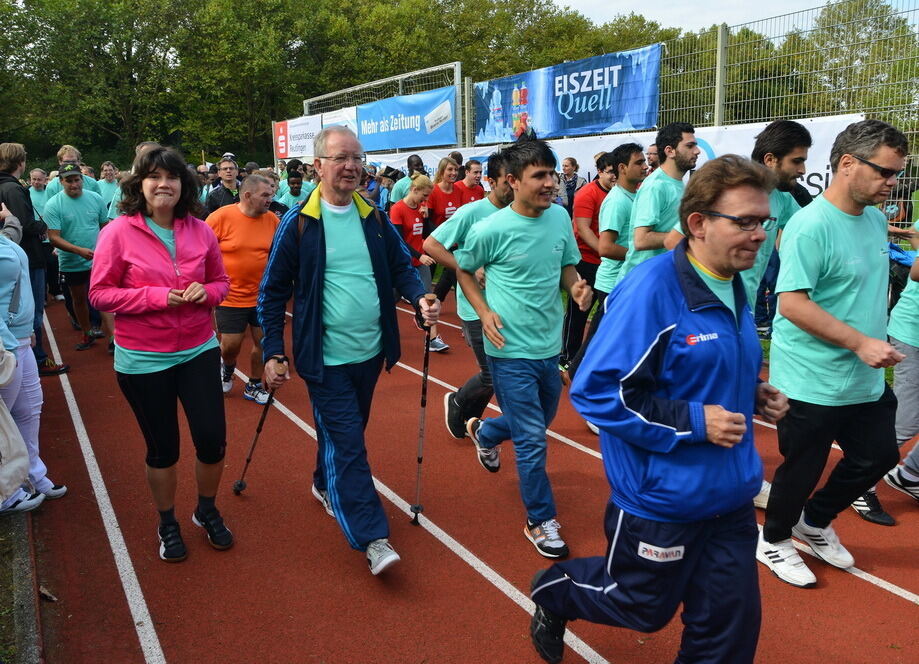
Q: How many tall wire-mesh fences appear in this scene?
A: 1